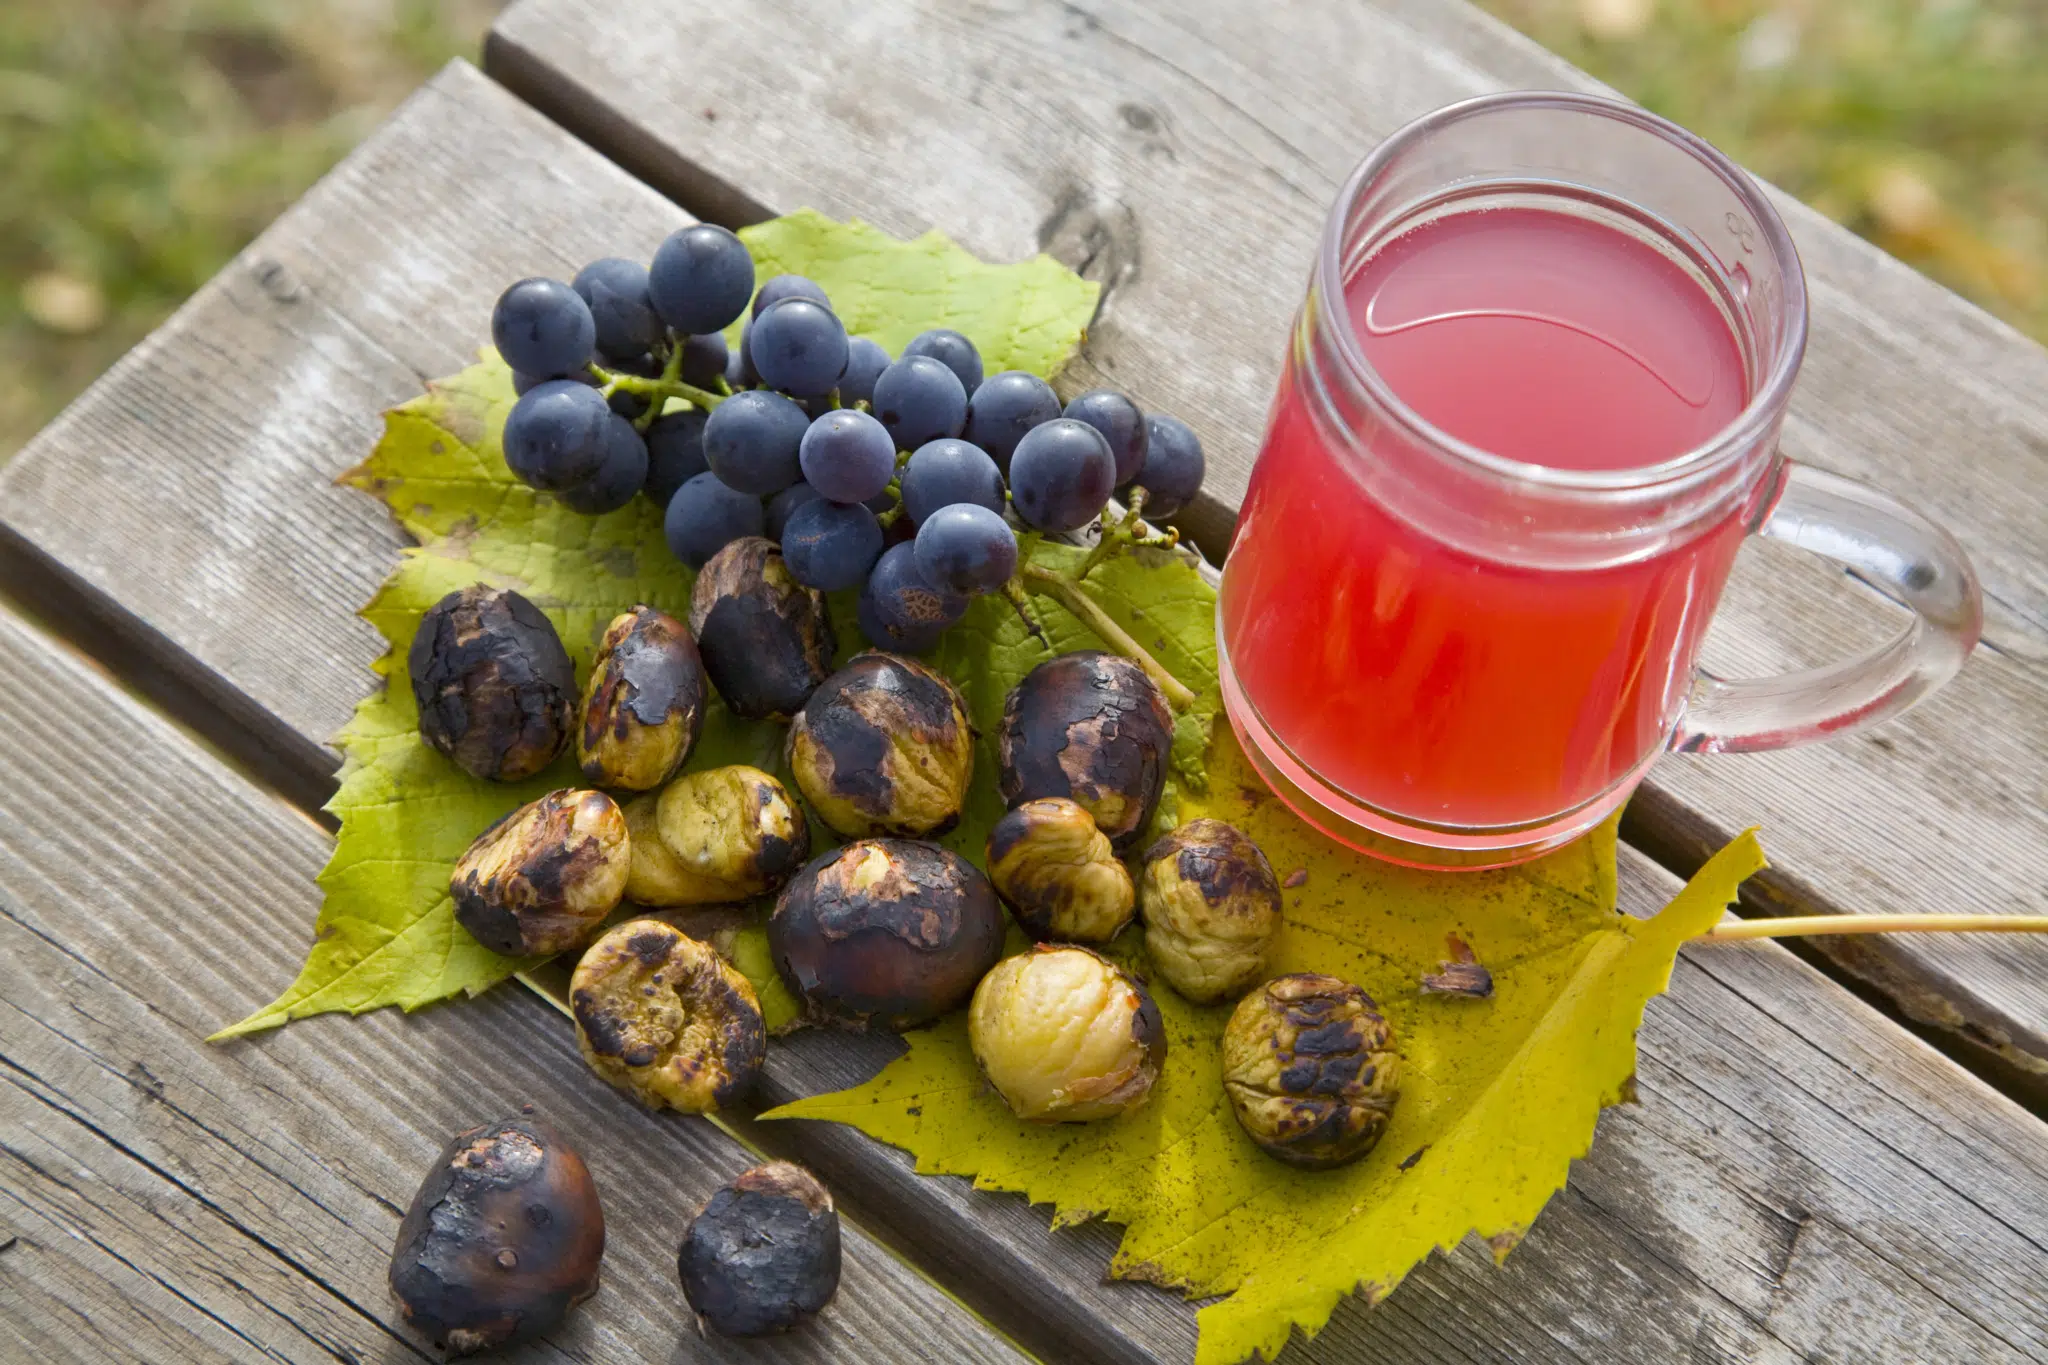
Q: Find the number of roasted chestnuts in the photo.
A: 15